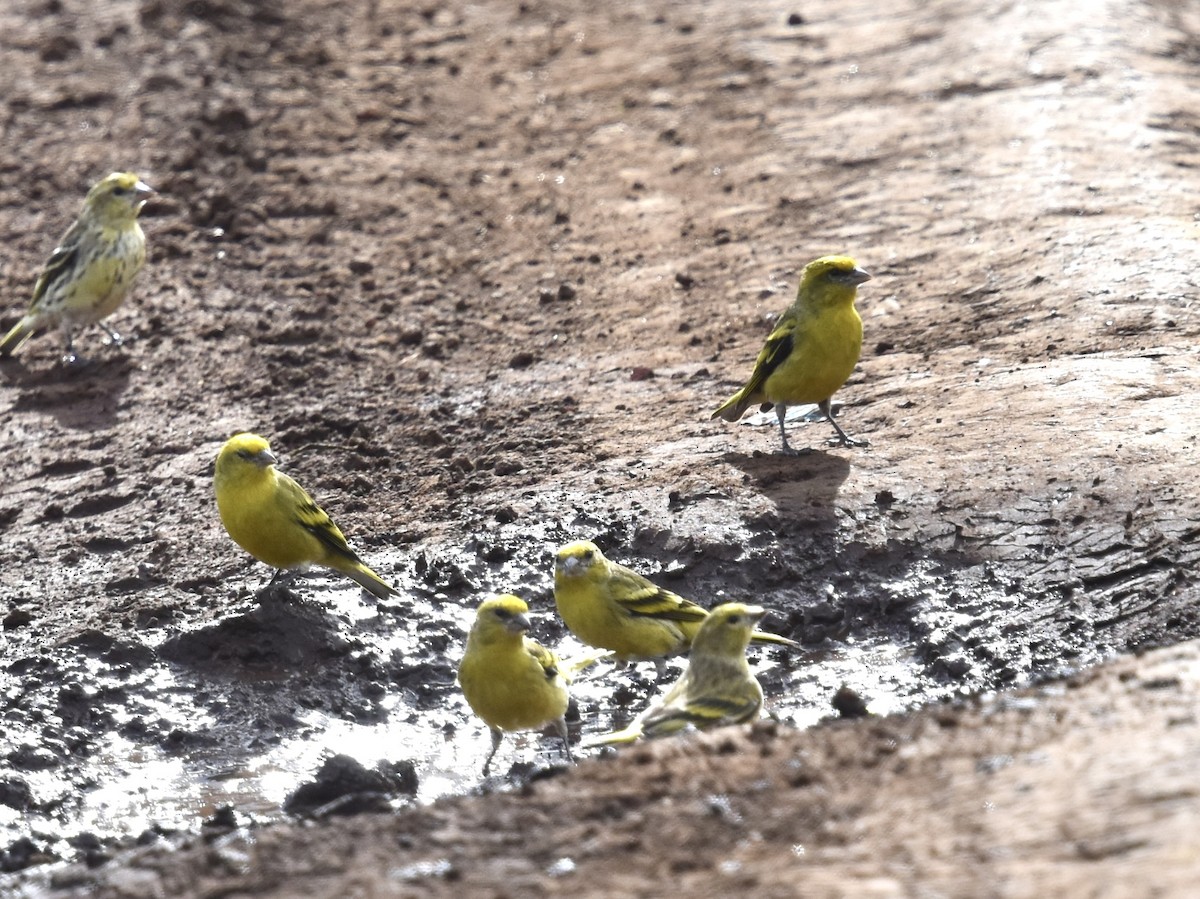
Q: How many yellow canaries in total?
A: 6